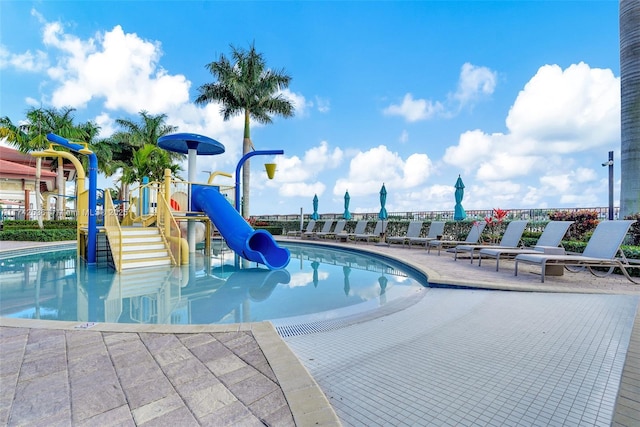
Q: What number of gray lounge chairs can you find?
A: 11